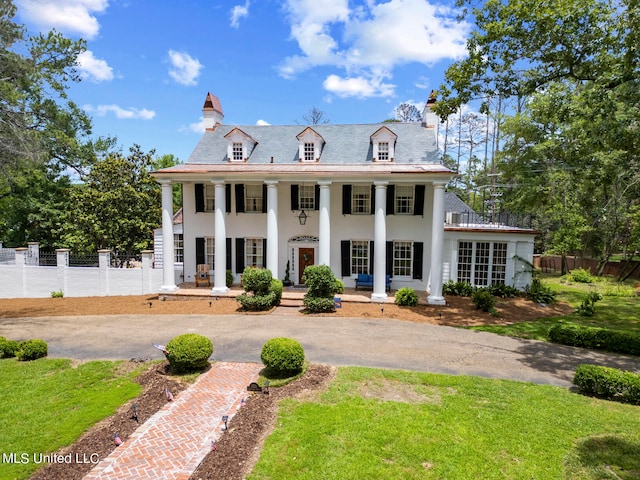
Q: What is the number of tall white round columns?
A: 6